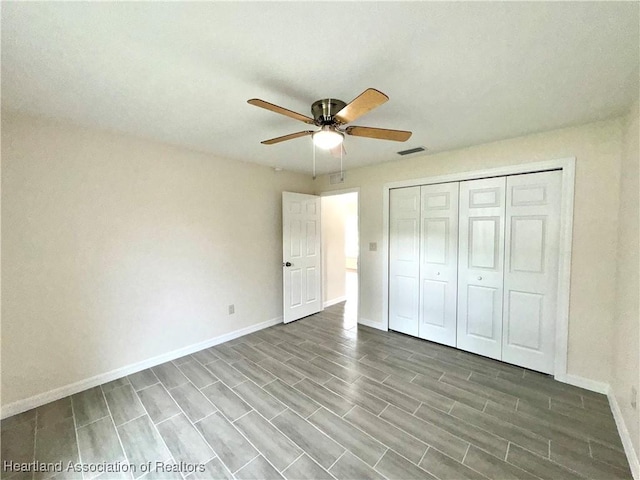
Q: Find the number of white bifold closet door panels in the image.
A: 4